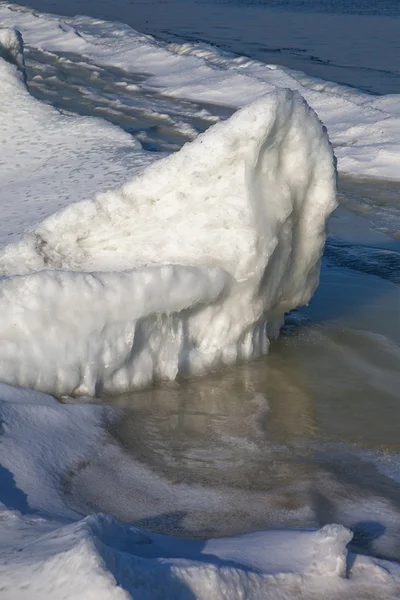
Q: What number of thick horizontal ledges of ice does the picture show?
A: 1